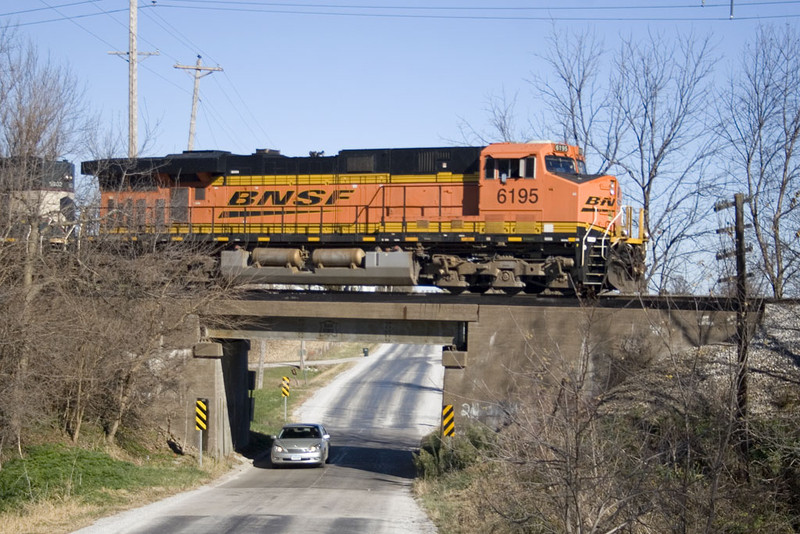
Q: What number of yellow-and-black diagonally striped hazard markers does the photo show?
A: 3